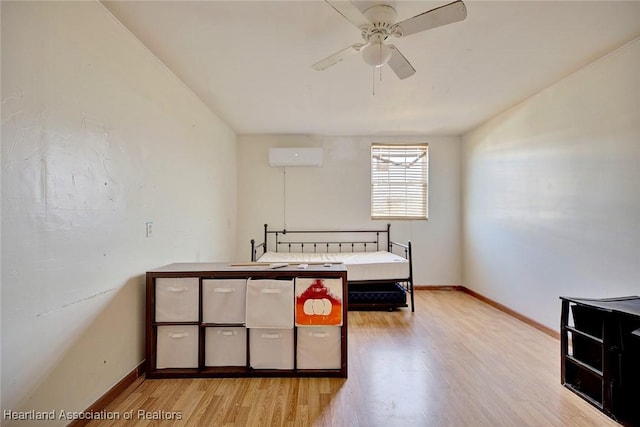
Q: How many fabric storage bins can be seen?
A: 8